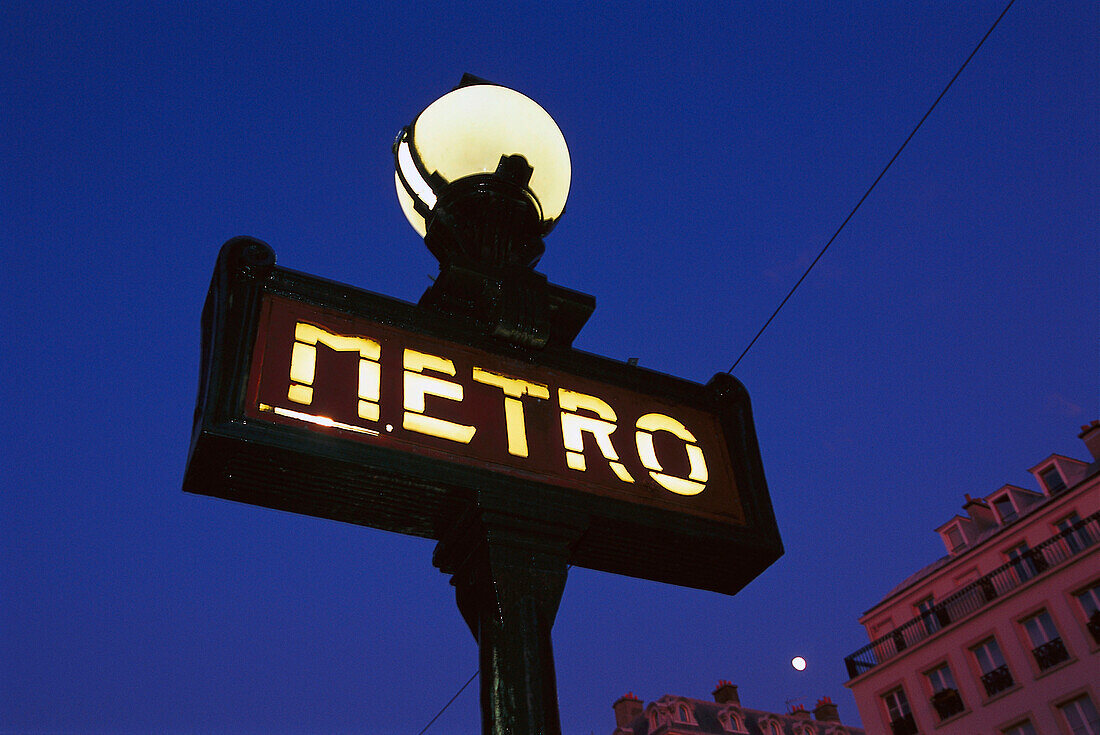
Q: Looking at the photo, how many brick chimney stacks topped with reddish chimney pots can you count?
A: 6